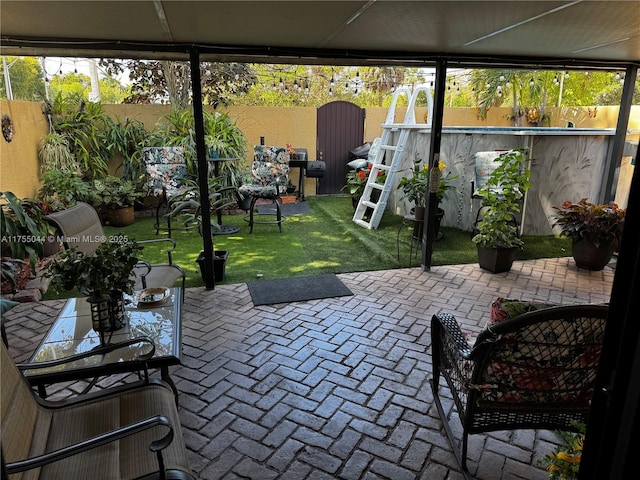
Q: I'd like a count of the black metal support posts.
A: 3